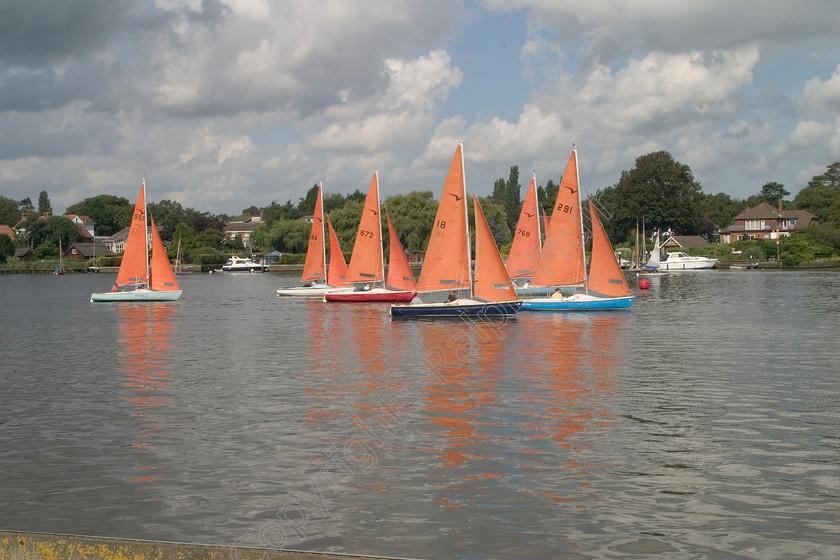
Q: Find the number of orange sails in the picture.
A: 12